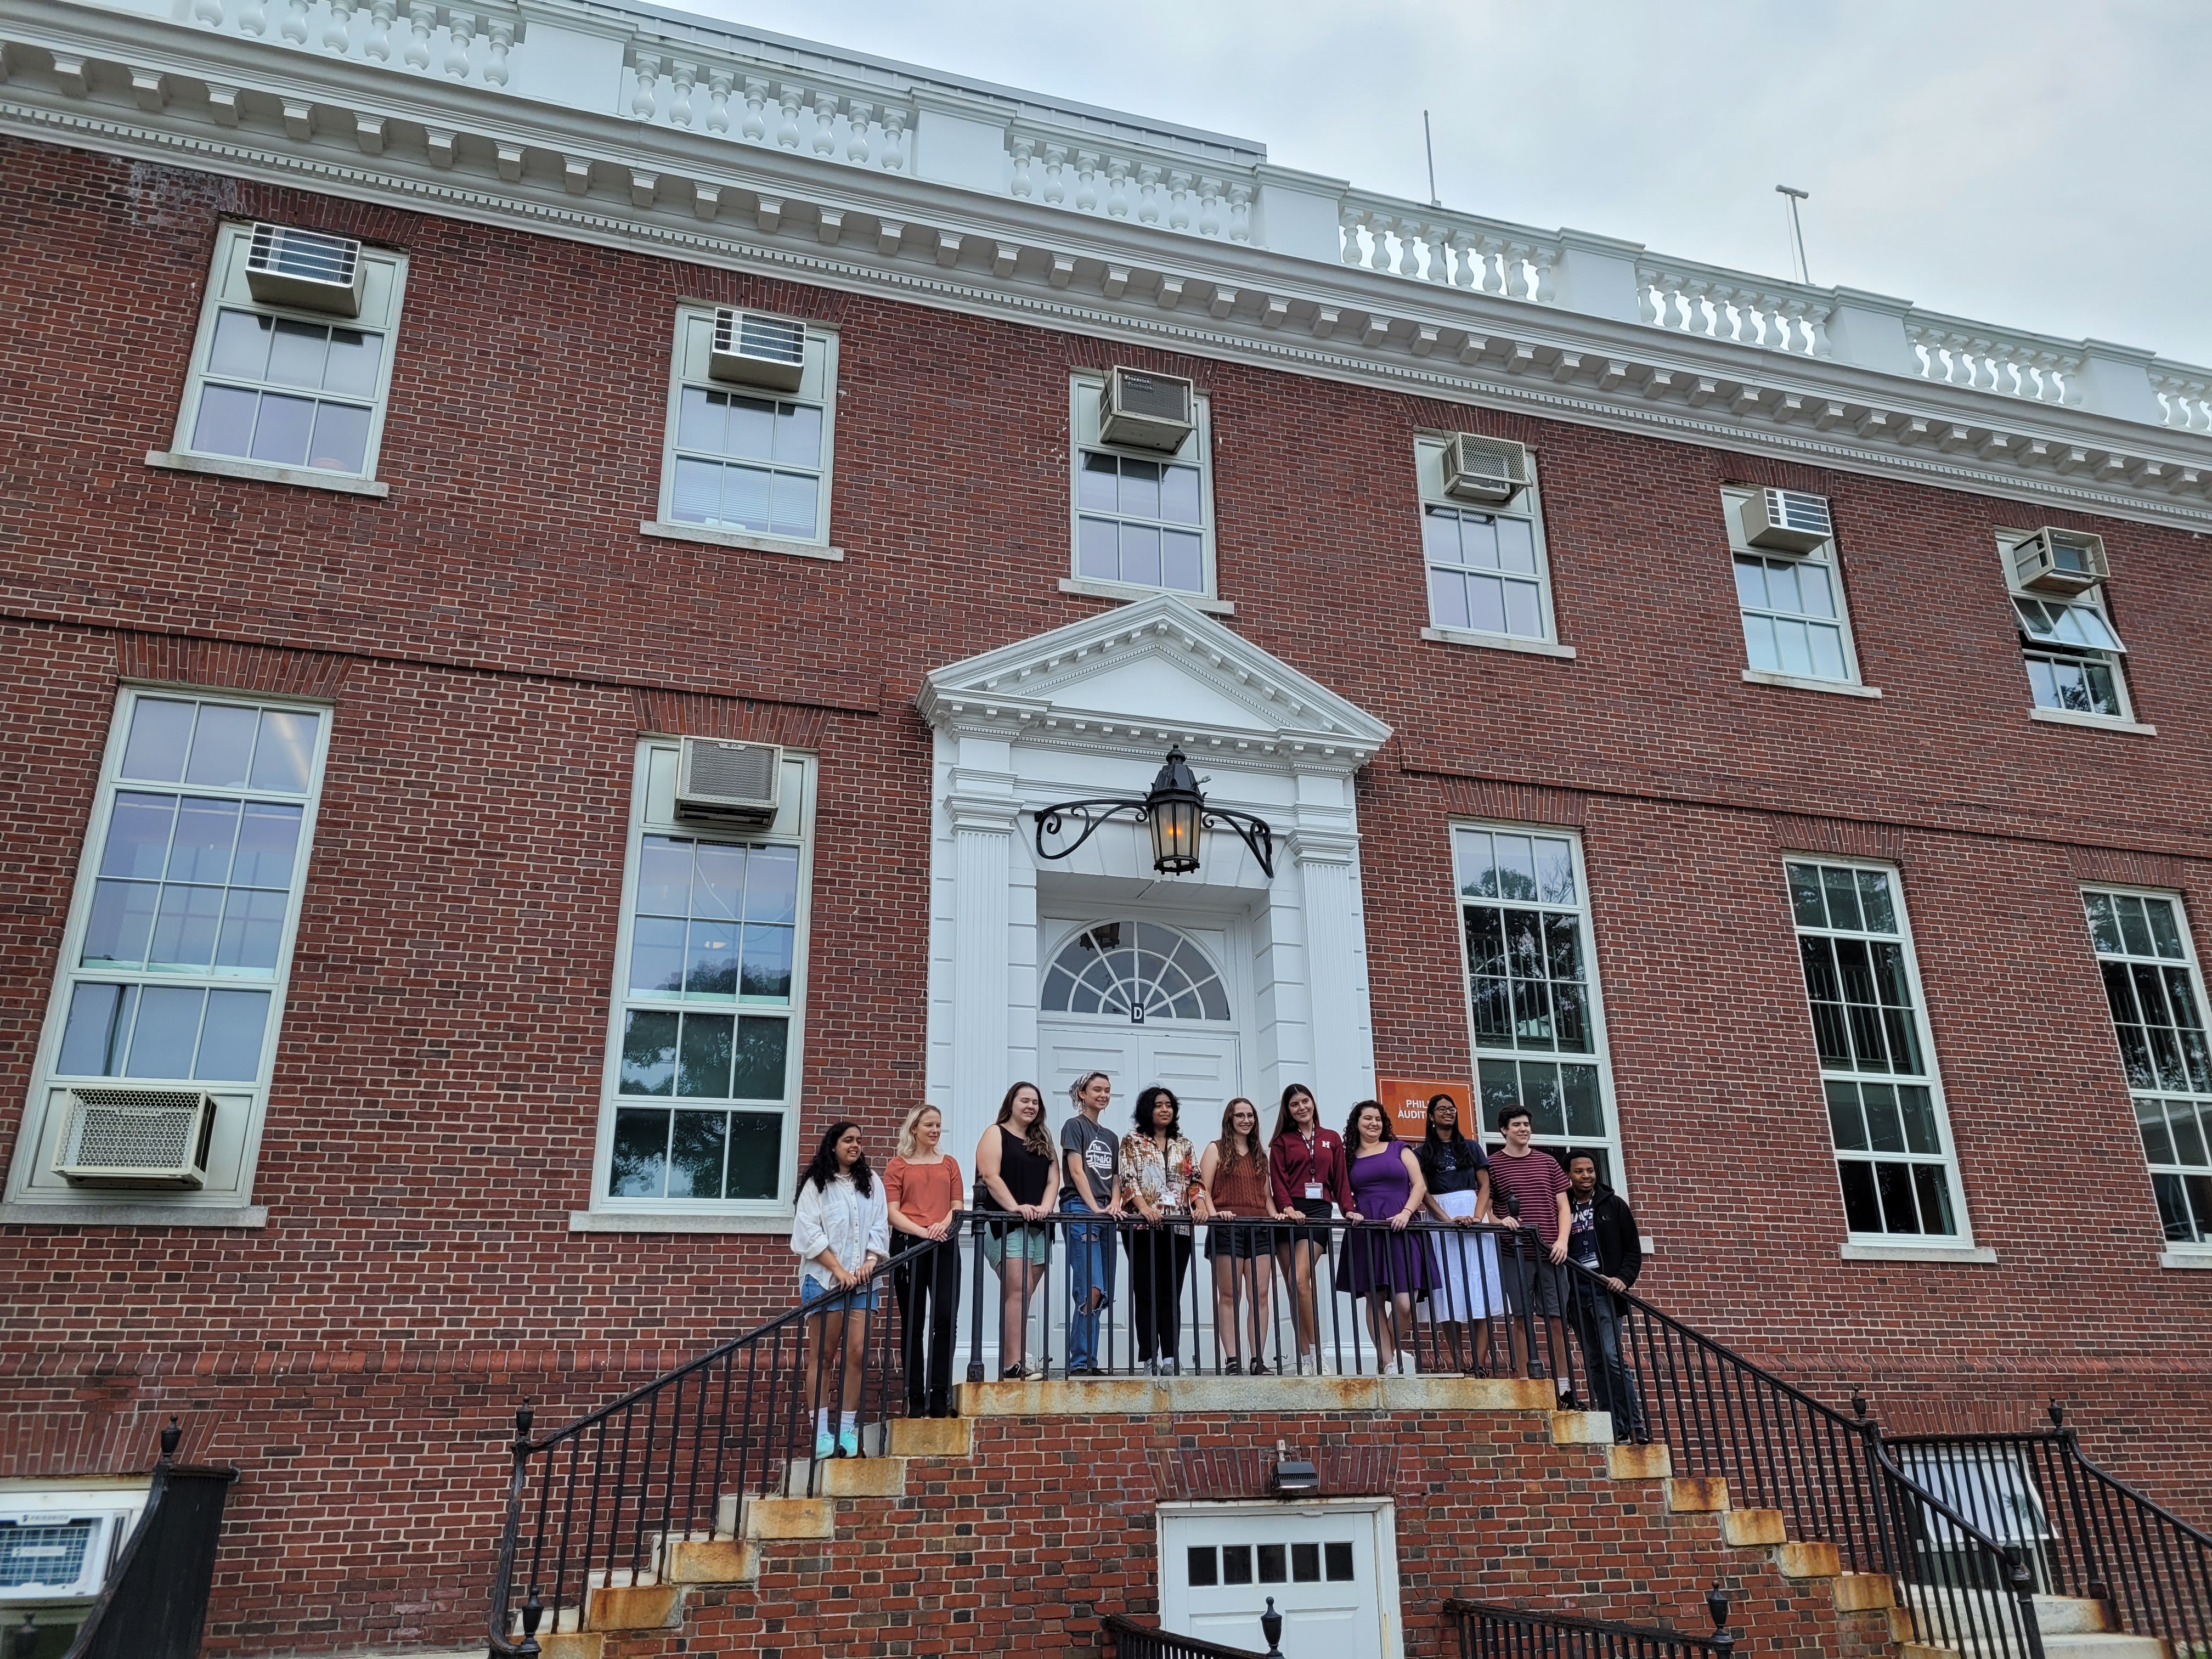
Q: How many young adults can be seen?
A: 11